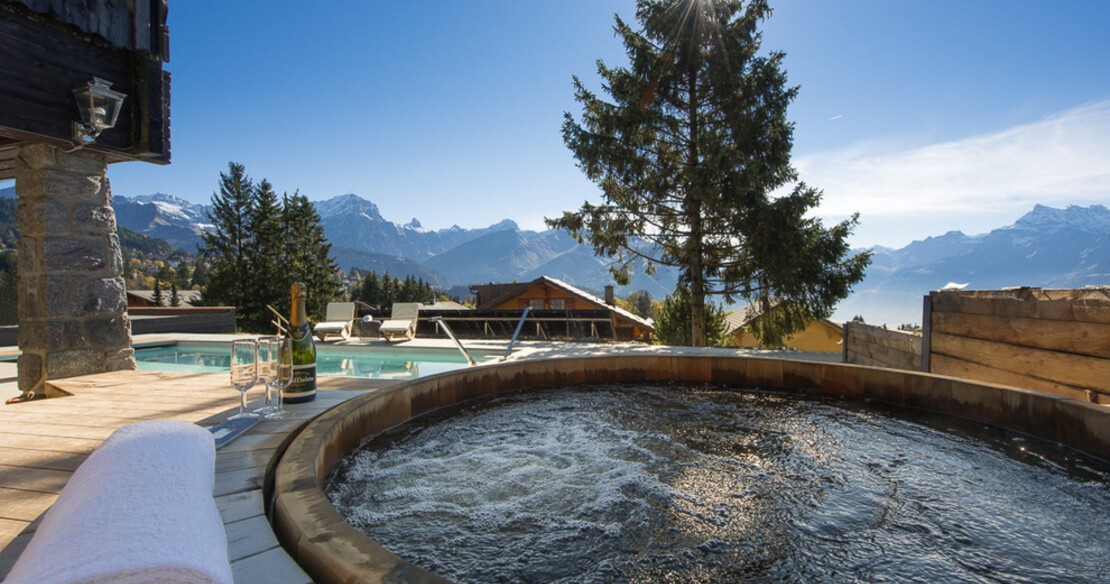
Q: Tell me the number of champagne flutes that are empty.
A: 3